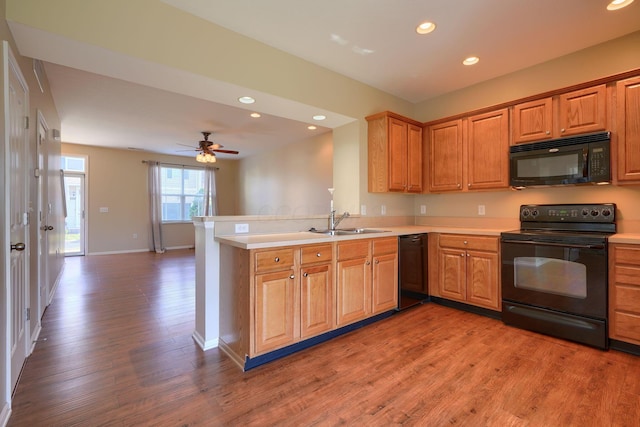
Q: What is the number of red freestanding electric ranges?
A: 0